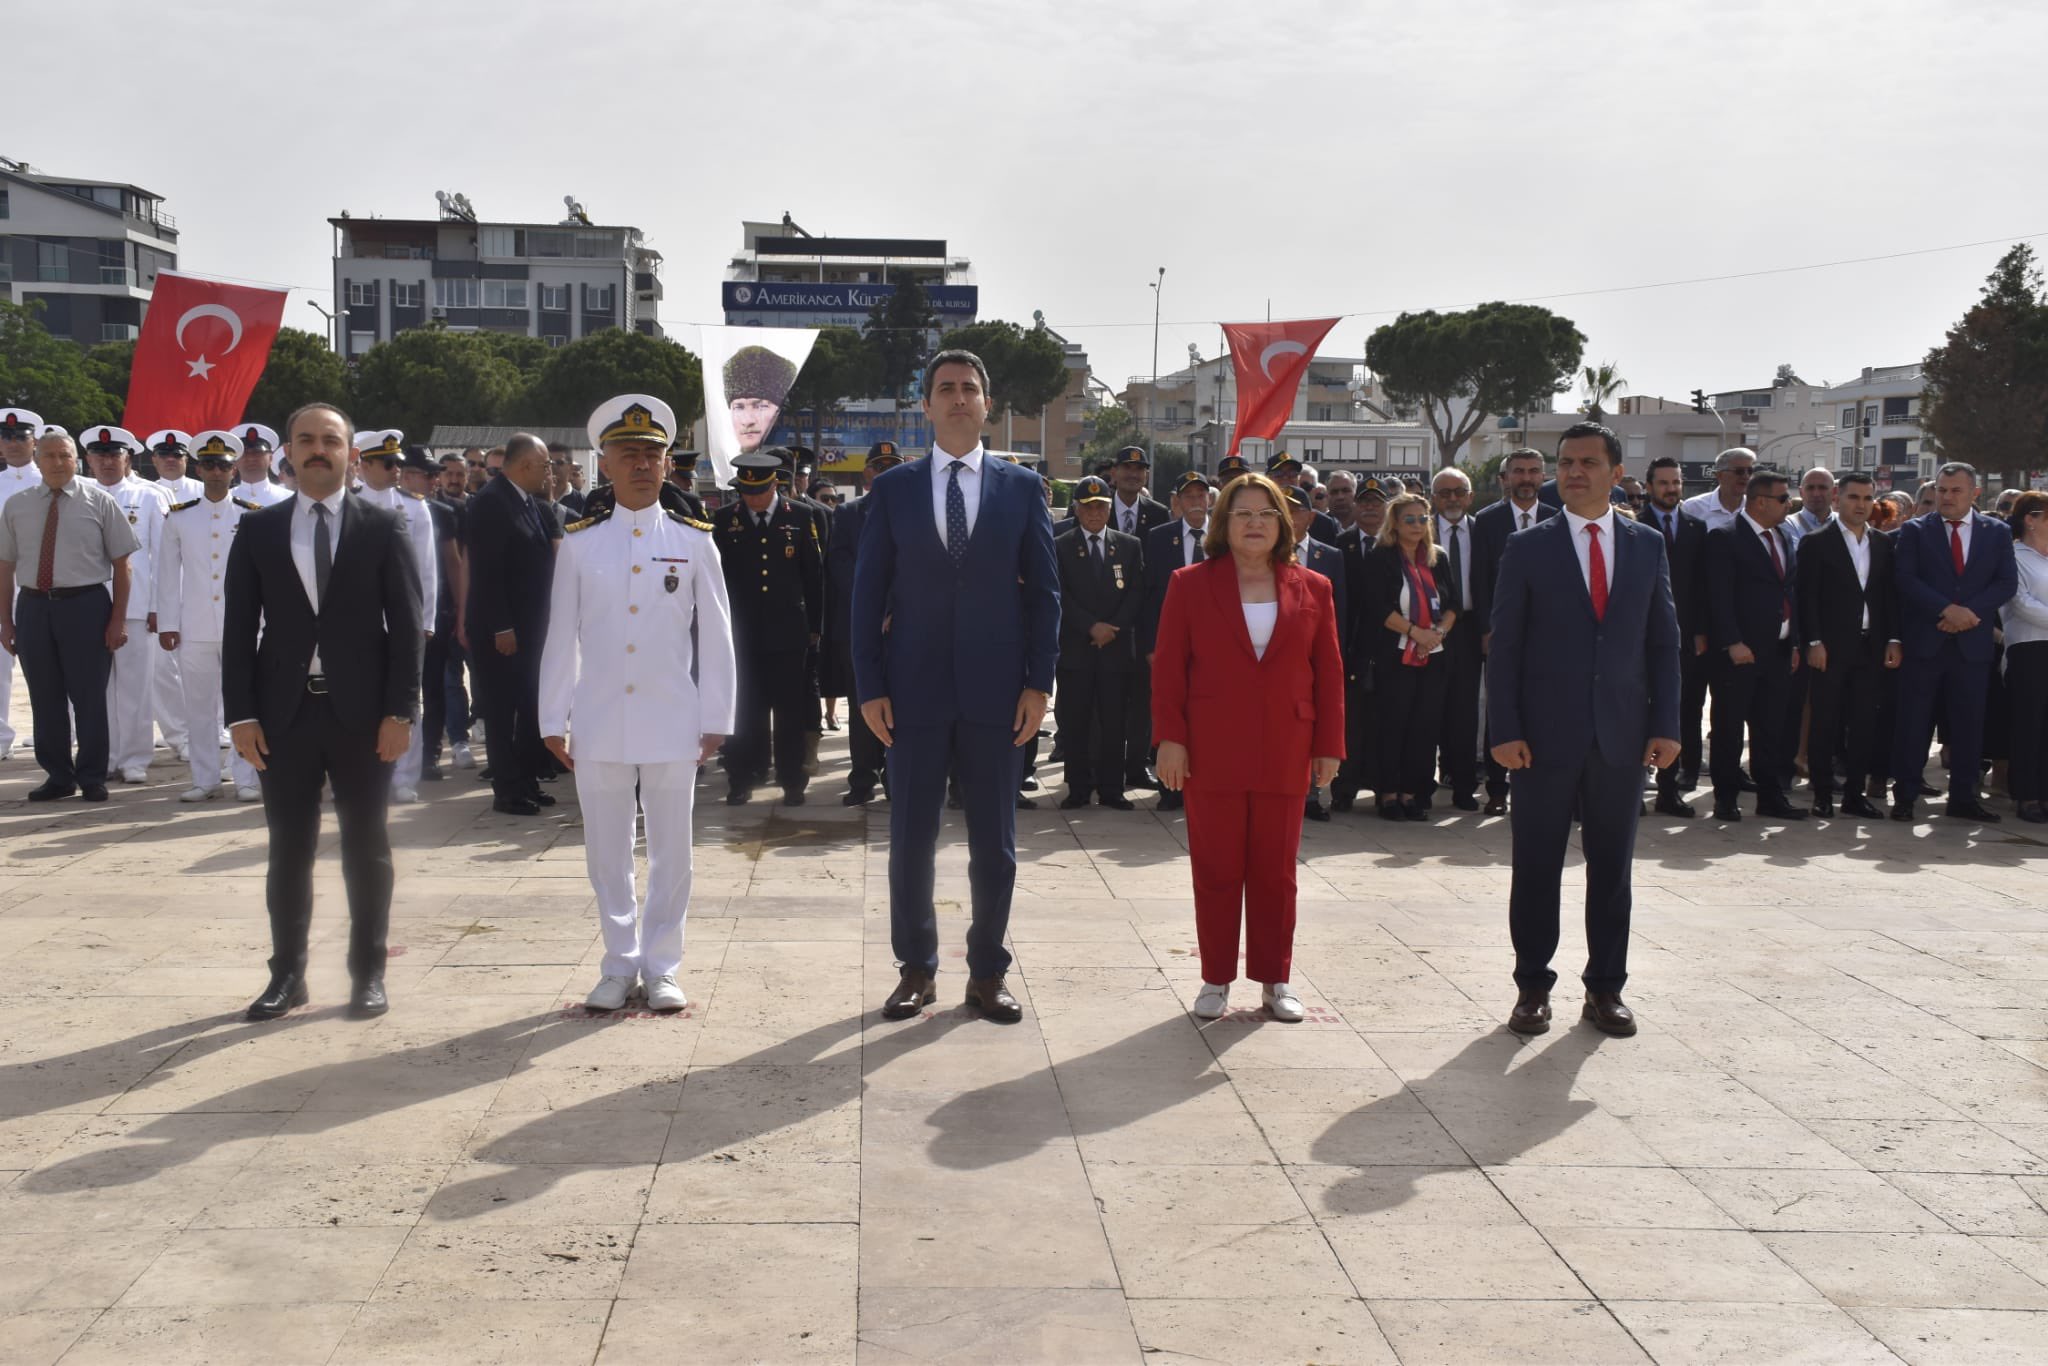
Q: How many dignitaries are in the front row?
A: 5